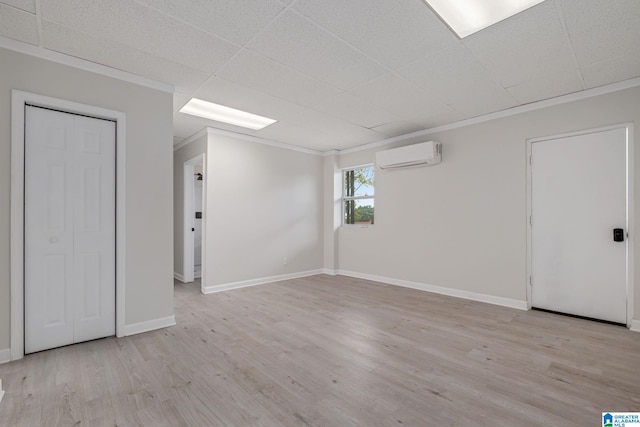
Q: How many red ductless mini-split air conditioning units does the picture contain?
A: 0